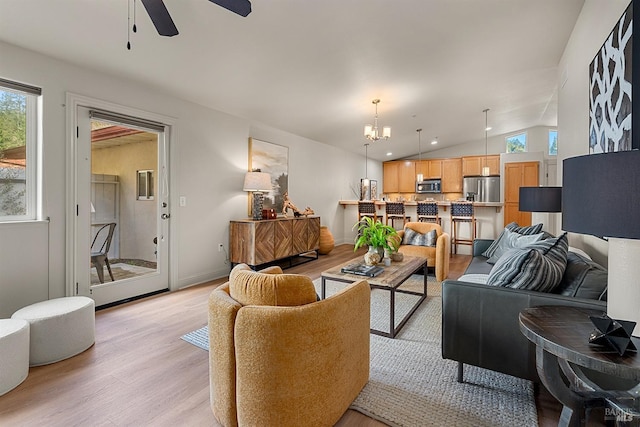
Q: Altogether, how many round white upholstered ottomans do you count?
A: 2